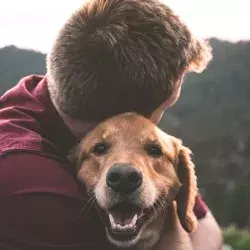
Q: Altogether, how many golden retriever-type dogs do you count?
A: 1